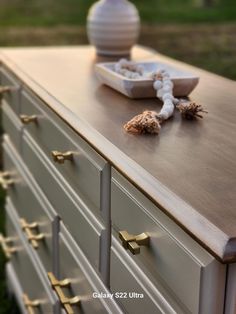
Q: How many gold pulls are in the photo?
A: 9